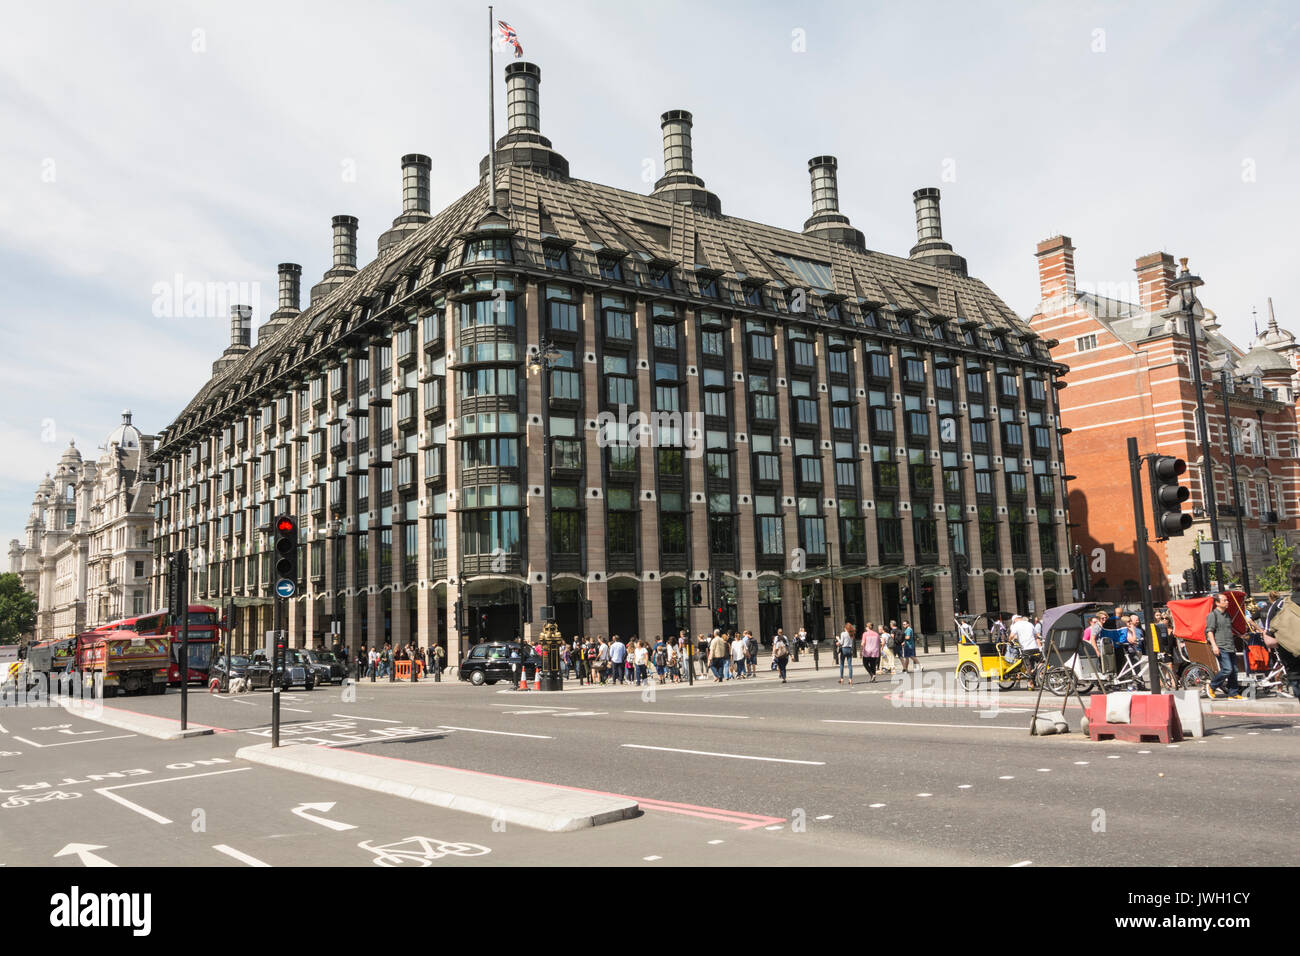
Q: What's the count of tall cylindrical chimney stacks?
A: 8